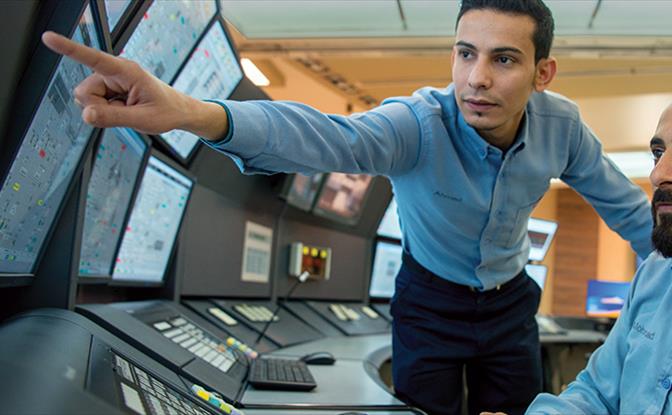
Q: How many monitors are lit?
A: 13